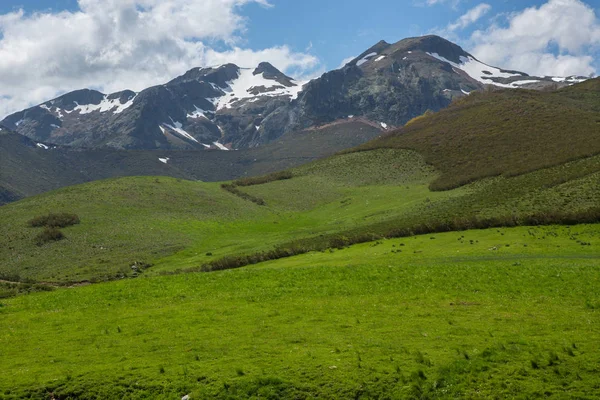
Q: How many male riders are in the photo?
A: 0